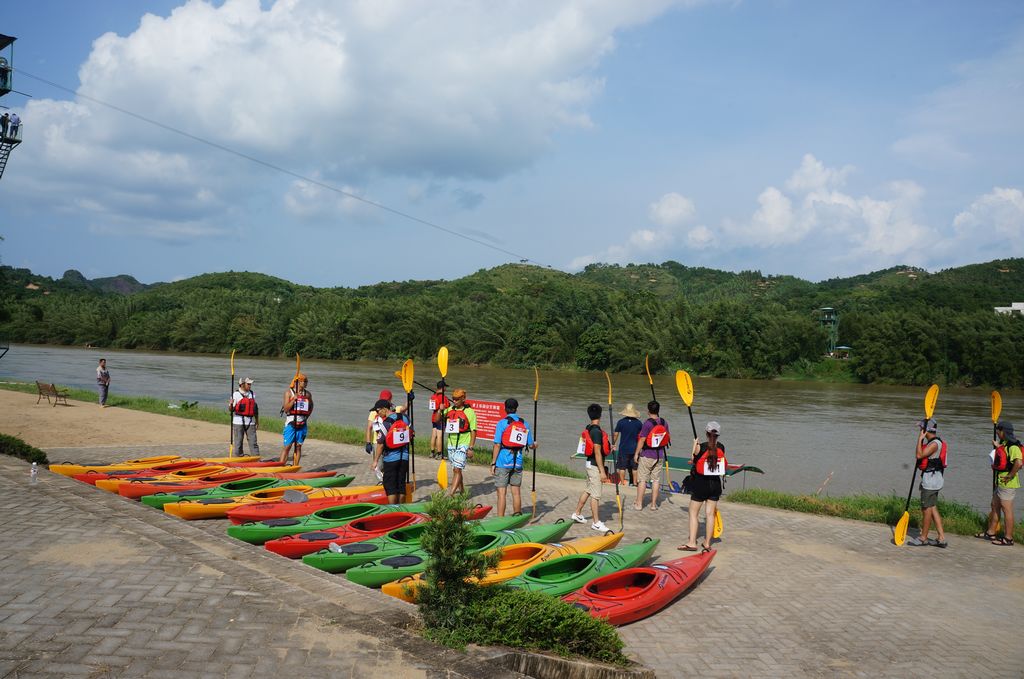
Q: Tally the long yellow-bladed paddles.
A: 12